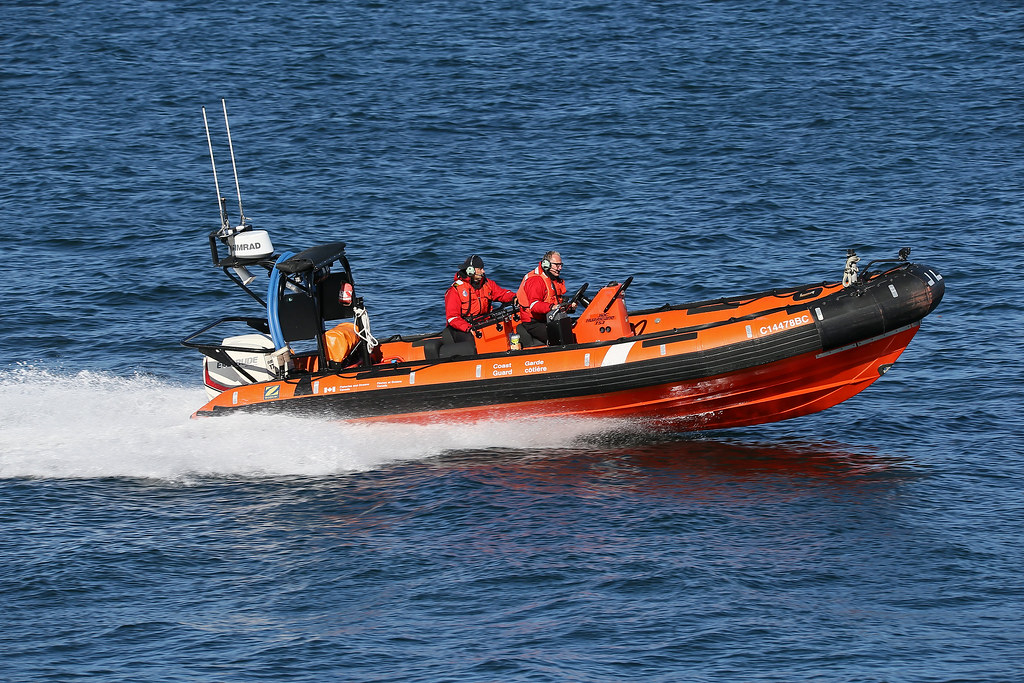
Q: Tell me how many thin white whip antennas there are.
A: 2